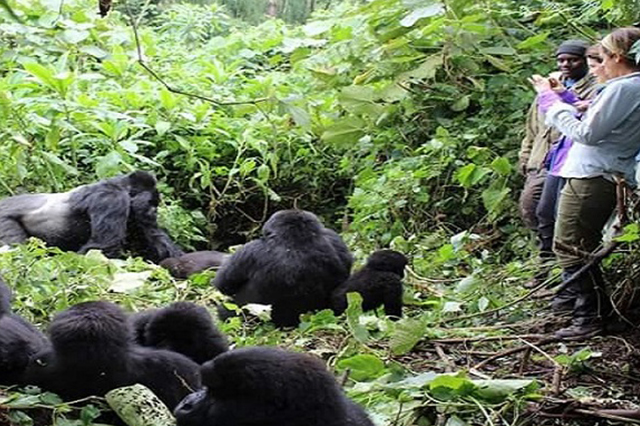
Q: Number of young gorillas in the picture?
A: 1